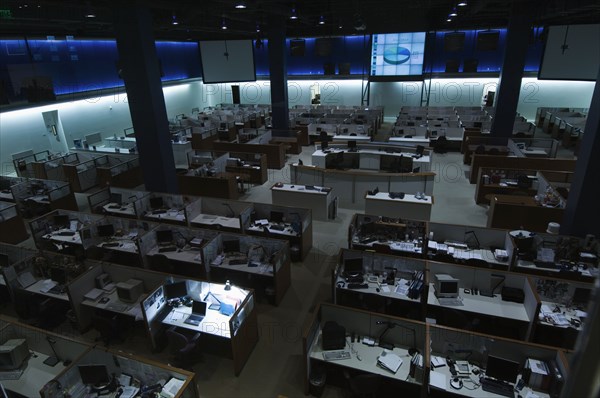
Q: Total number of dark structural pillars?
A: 4